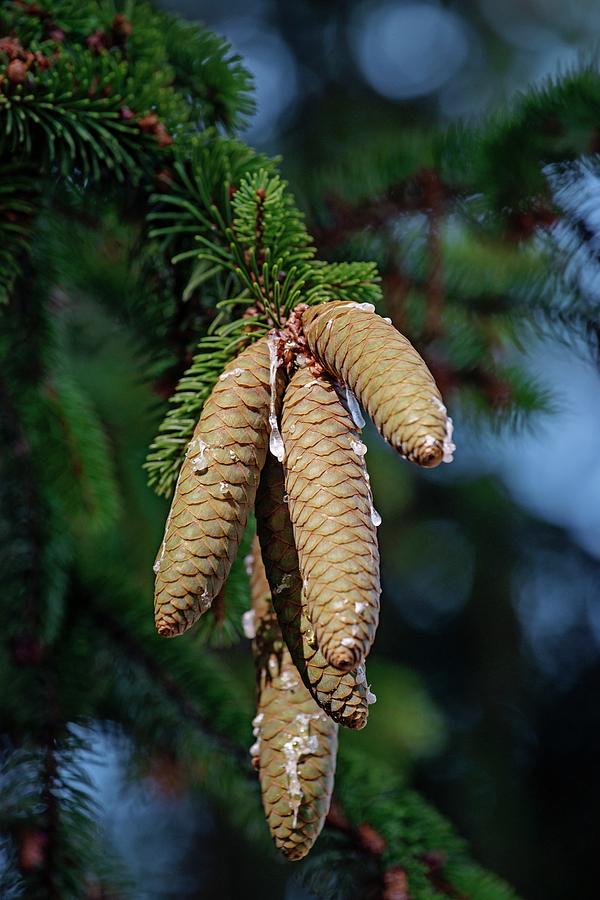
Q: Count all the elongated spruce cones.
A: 5